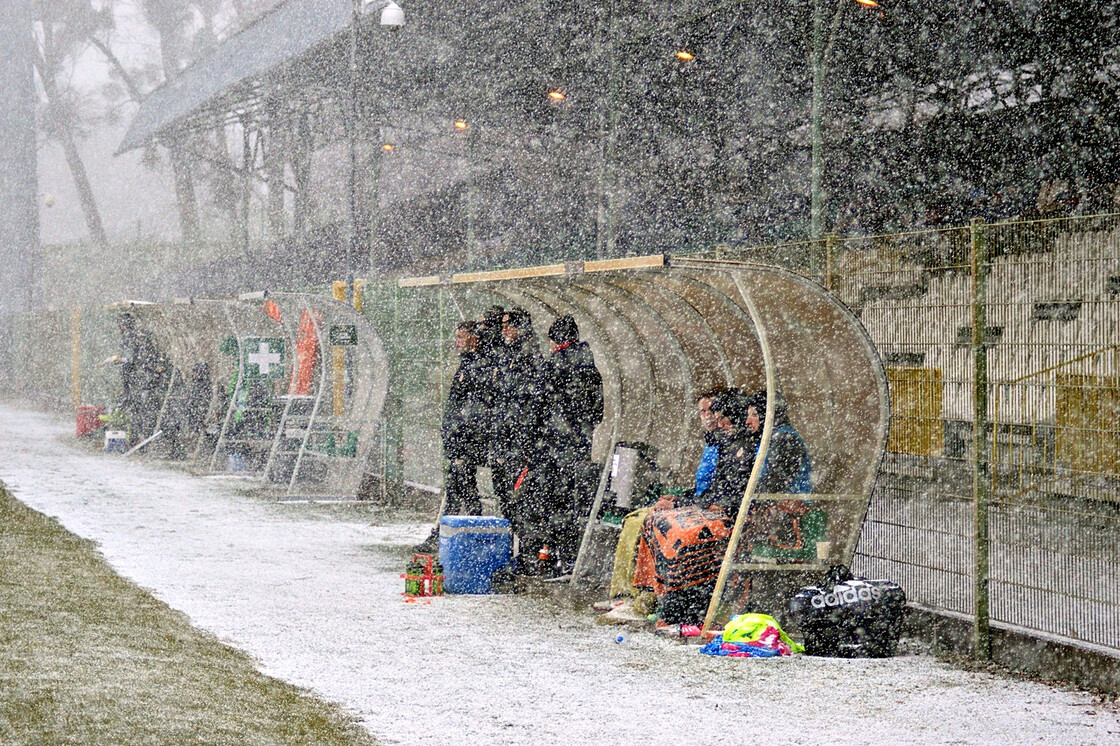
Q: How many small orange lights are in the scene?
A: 5